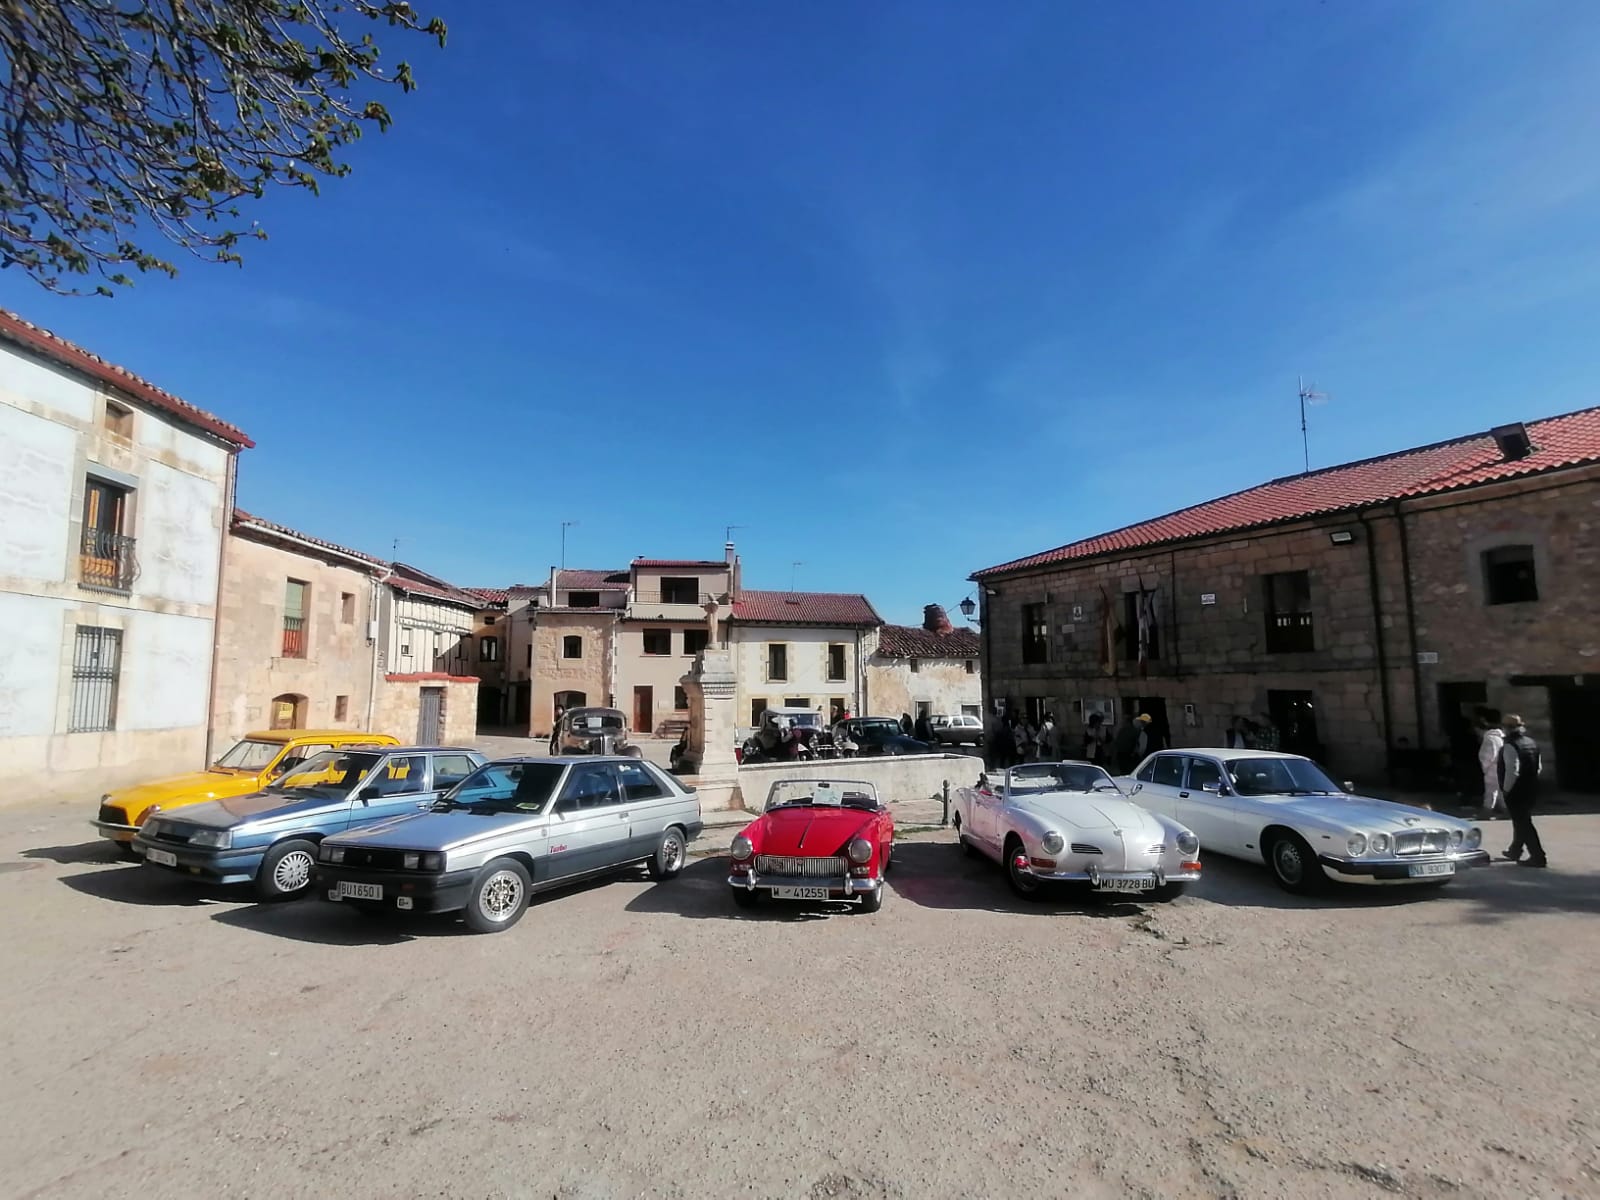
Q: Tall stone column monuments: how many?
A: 1